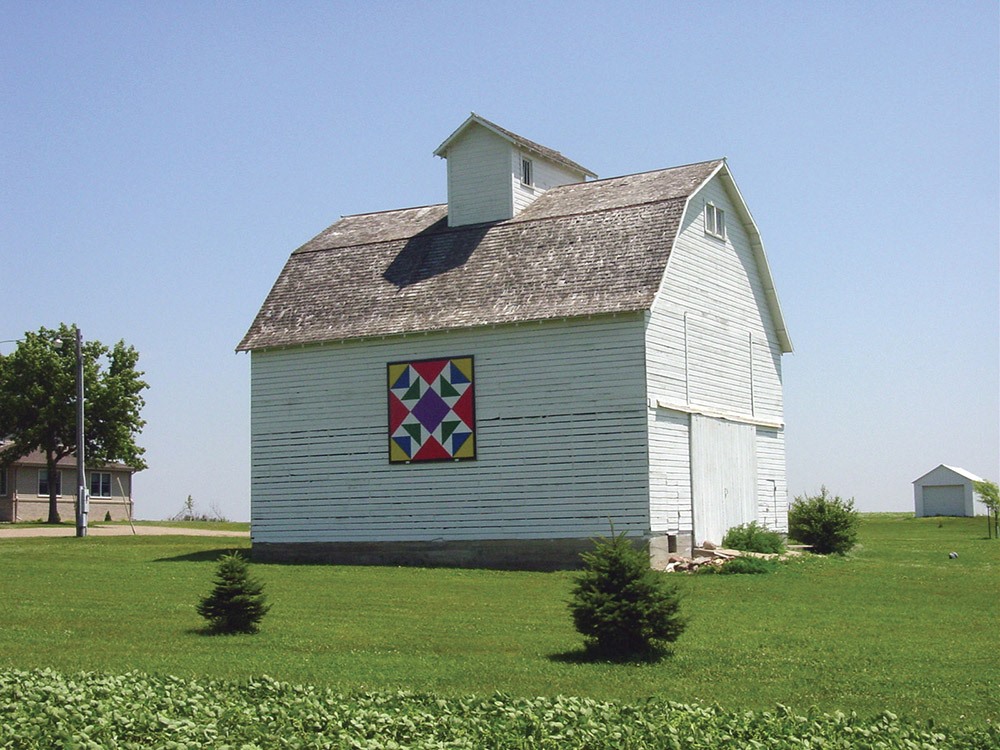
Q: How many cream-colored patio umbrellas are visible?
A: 0